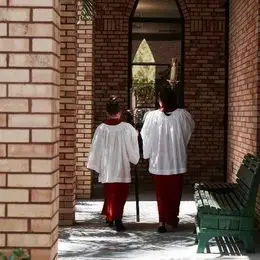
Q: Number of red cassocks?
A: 2